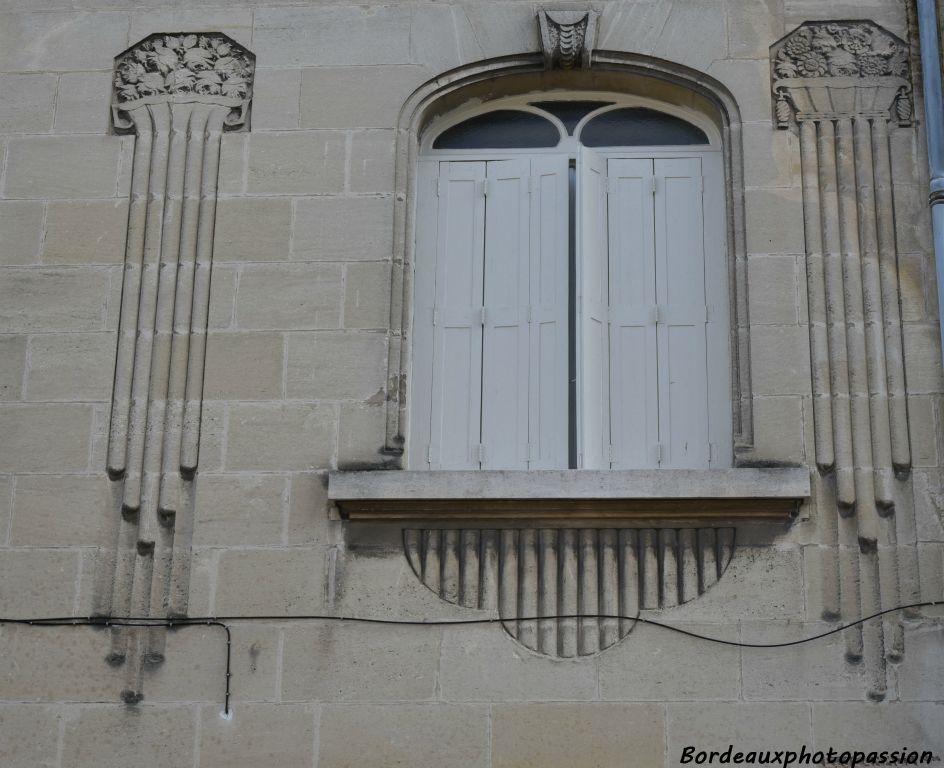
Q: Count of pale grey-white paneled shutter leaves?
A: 6